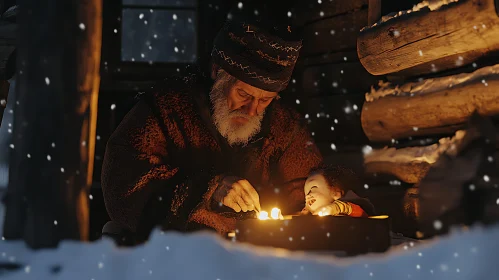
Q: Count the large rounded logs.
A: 3